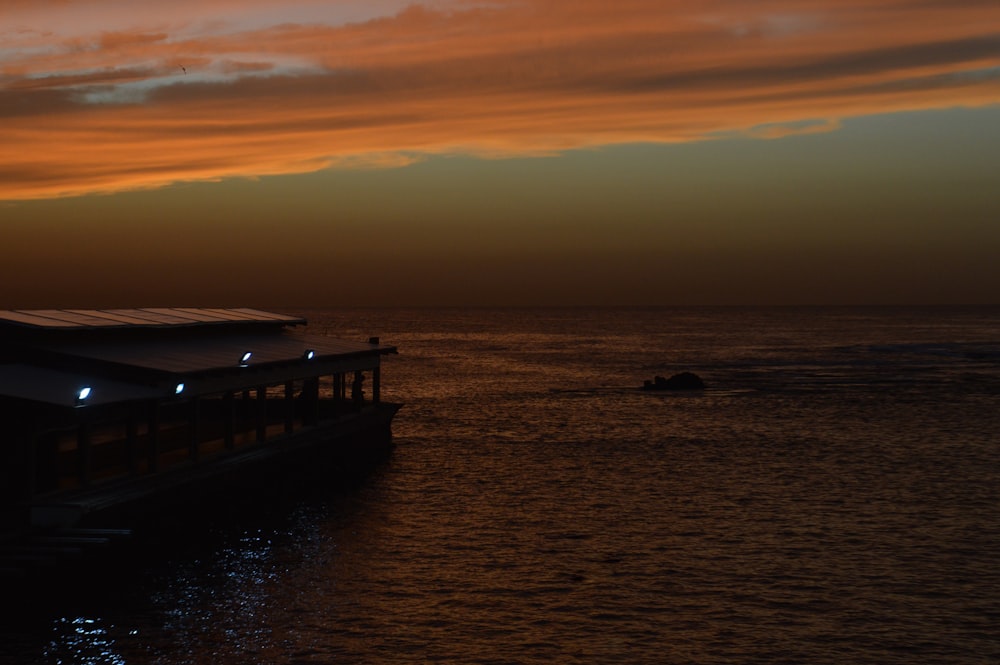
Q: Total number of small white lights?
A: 4